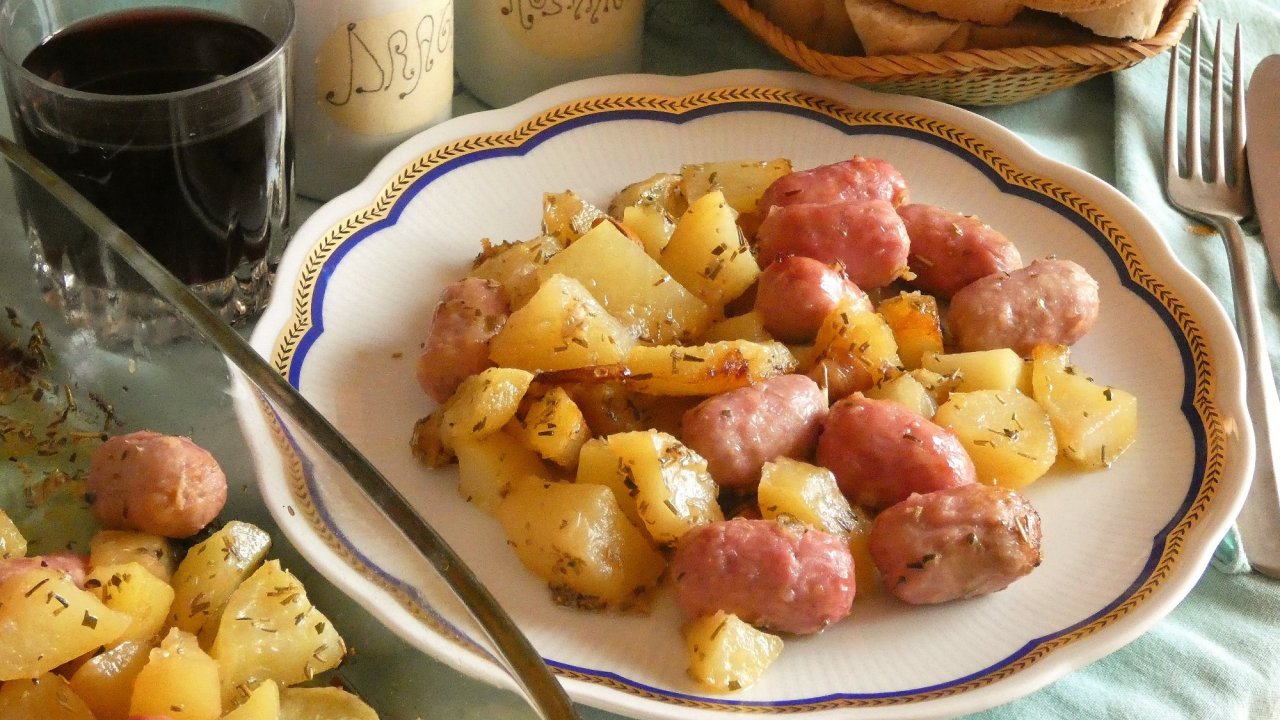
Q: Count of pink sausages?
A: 12